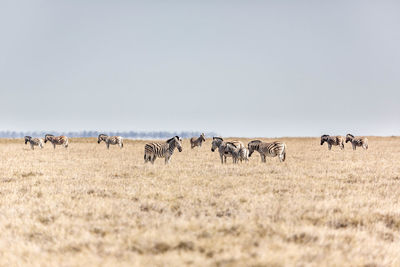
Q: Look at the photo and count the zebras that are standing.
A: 10